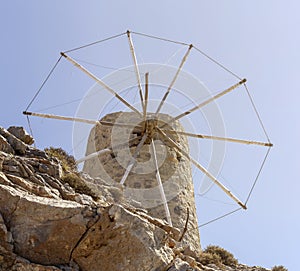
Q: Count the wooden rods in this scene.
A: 11